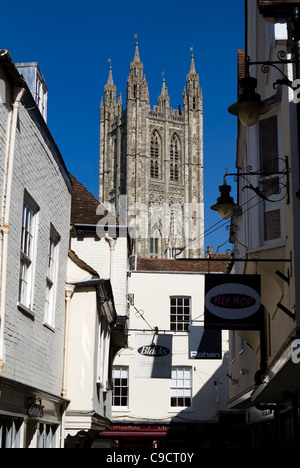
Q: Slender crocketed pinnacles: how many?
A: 4